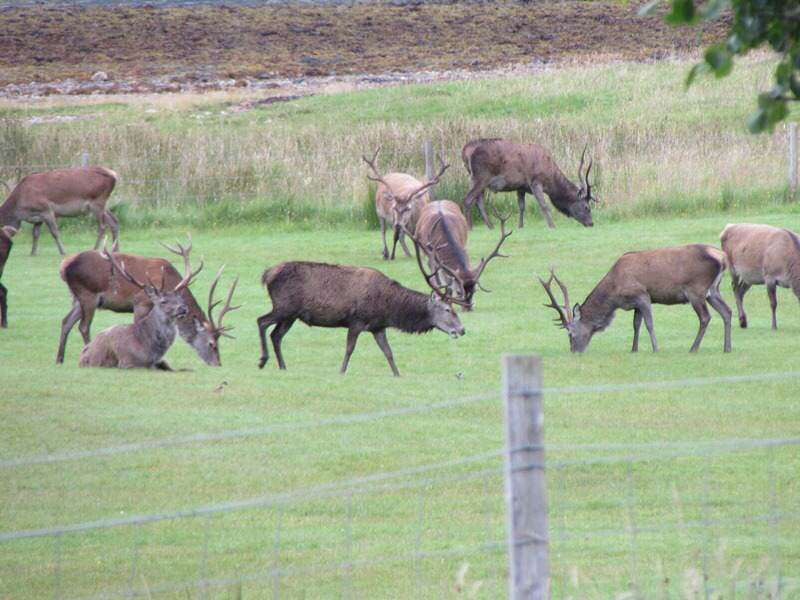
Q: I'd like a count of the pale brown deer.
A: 2